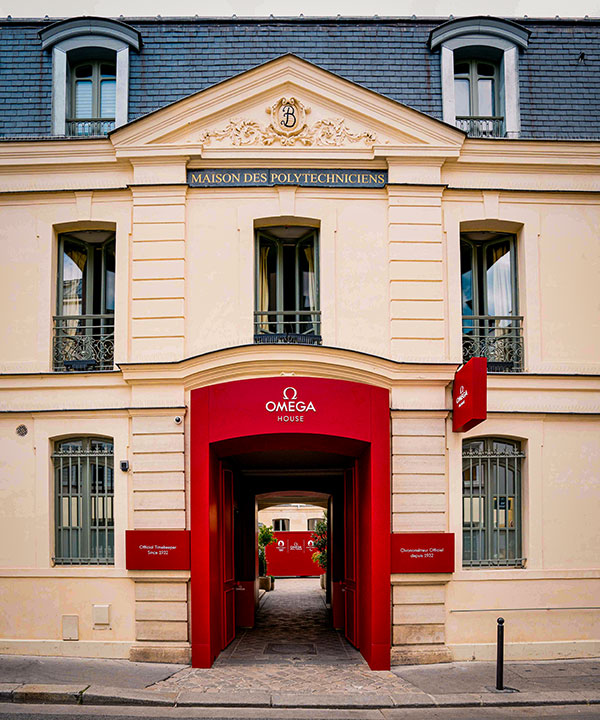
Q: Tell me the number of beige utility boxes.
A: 2